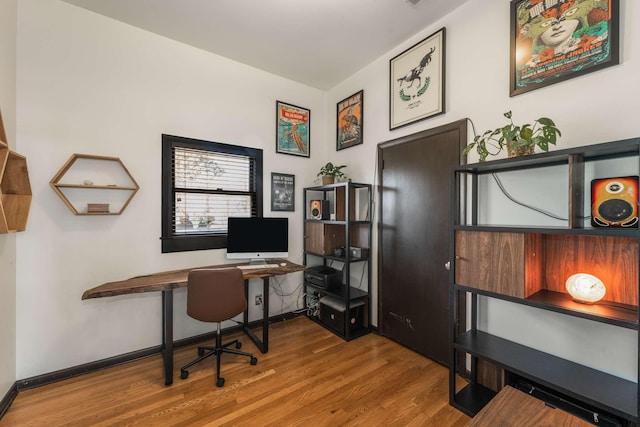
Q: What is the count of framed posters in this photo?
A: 5